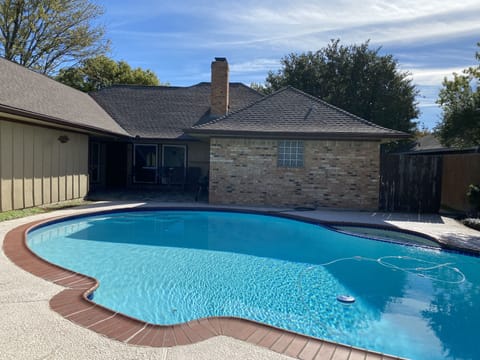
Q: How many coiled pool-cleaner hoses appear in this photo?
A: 1